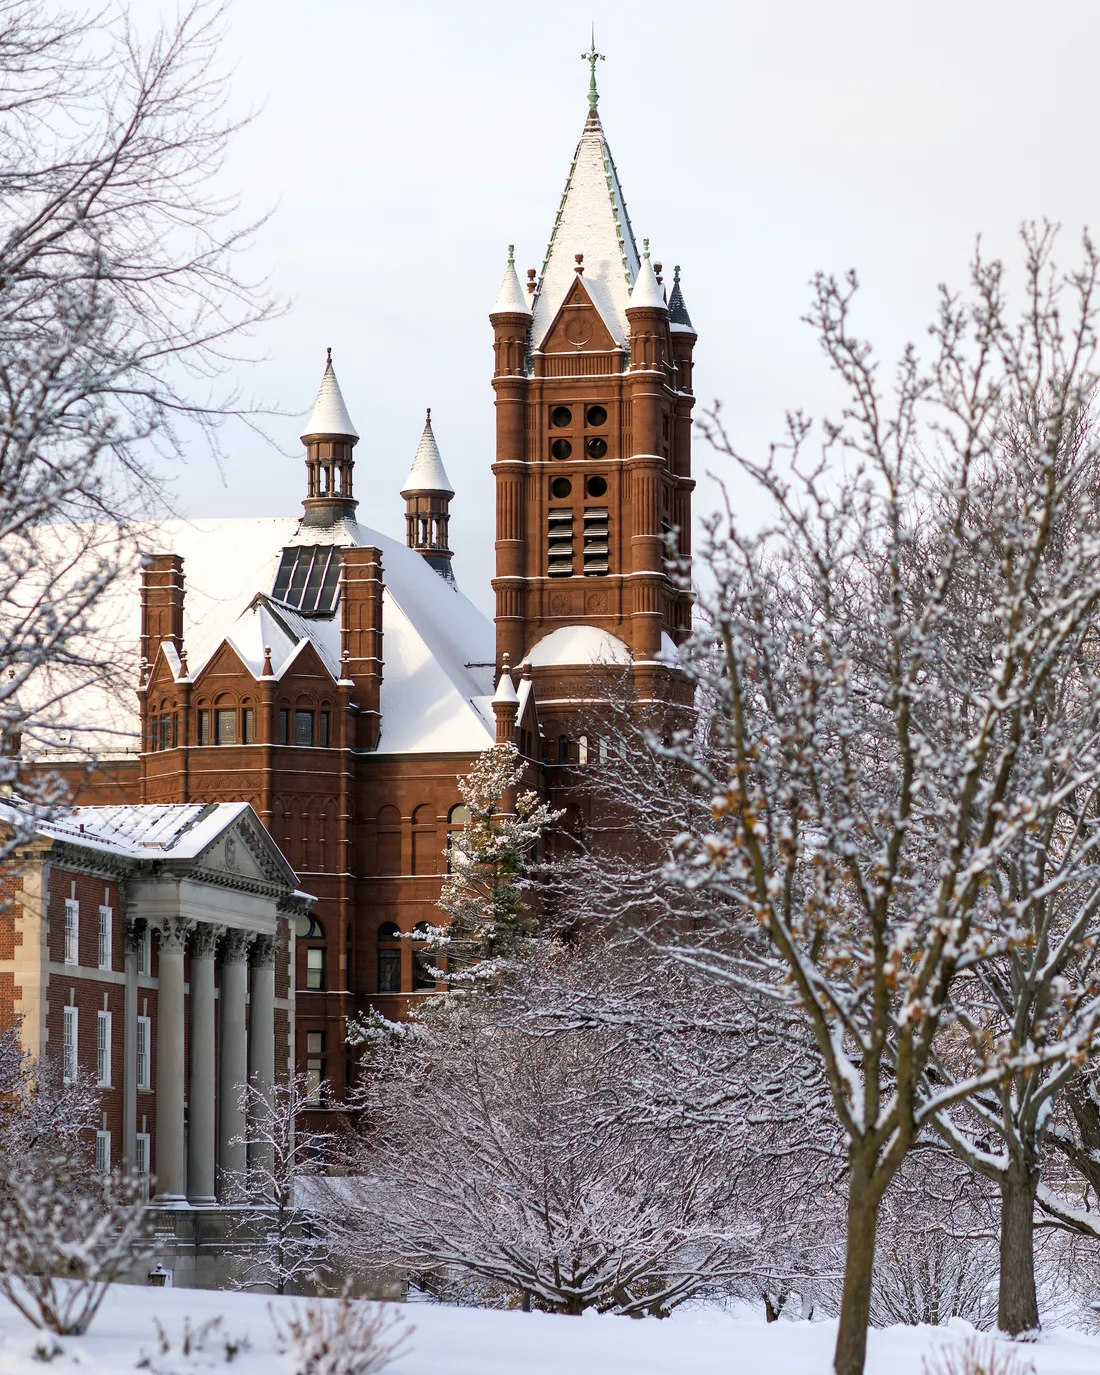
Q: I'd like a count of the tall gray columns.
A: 4